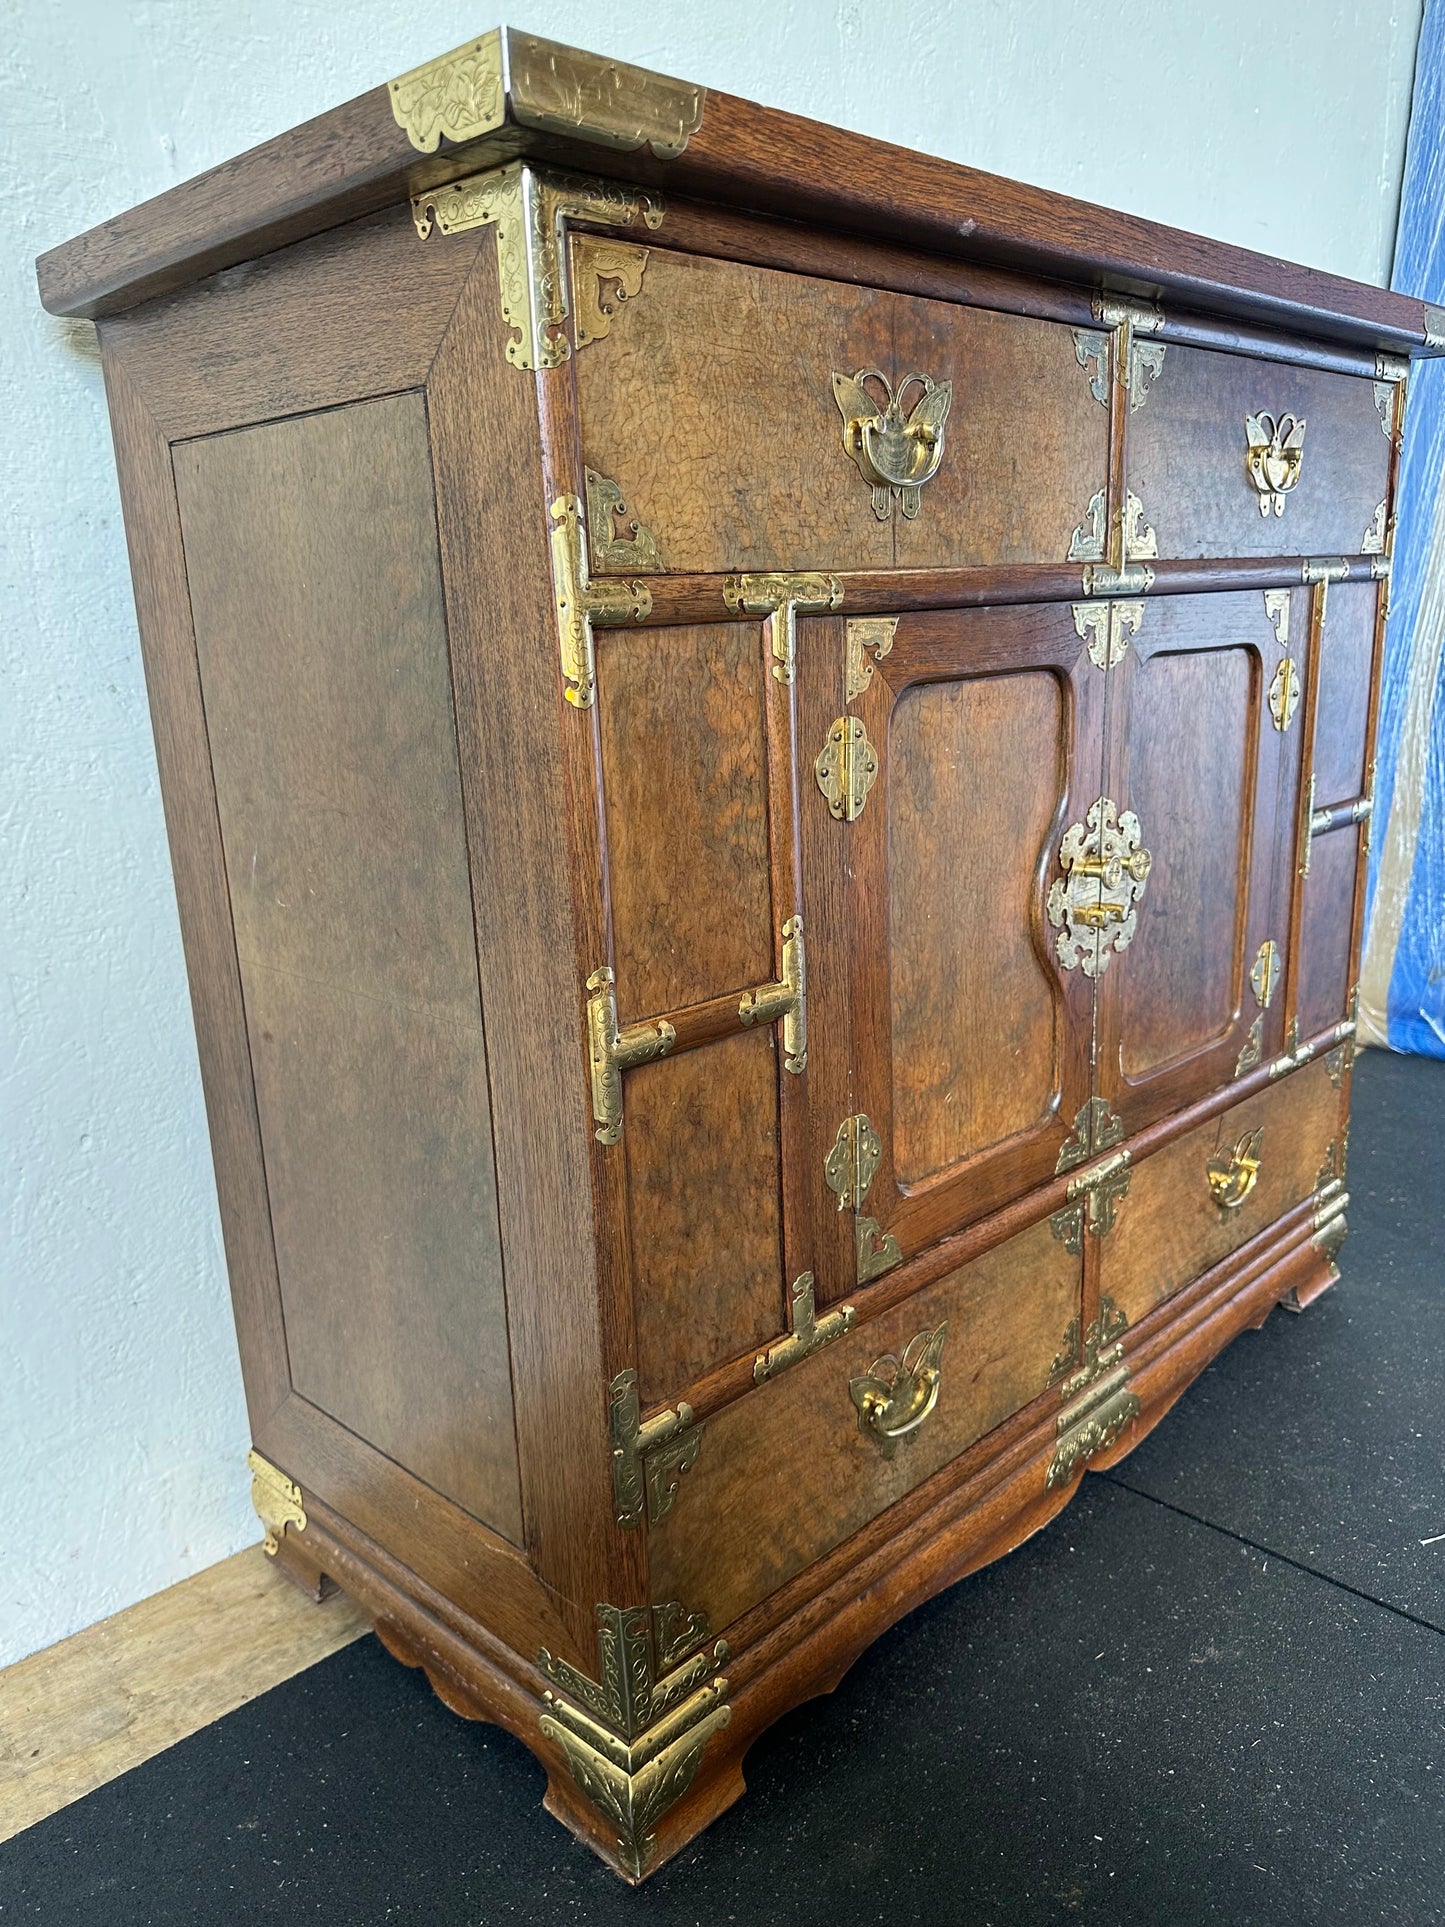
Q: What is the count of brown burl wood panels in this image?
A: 11